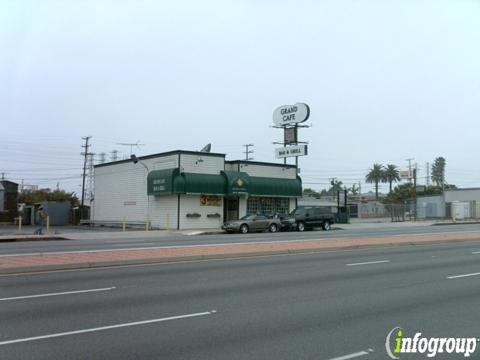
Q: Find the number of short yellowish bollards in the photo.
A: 5